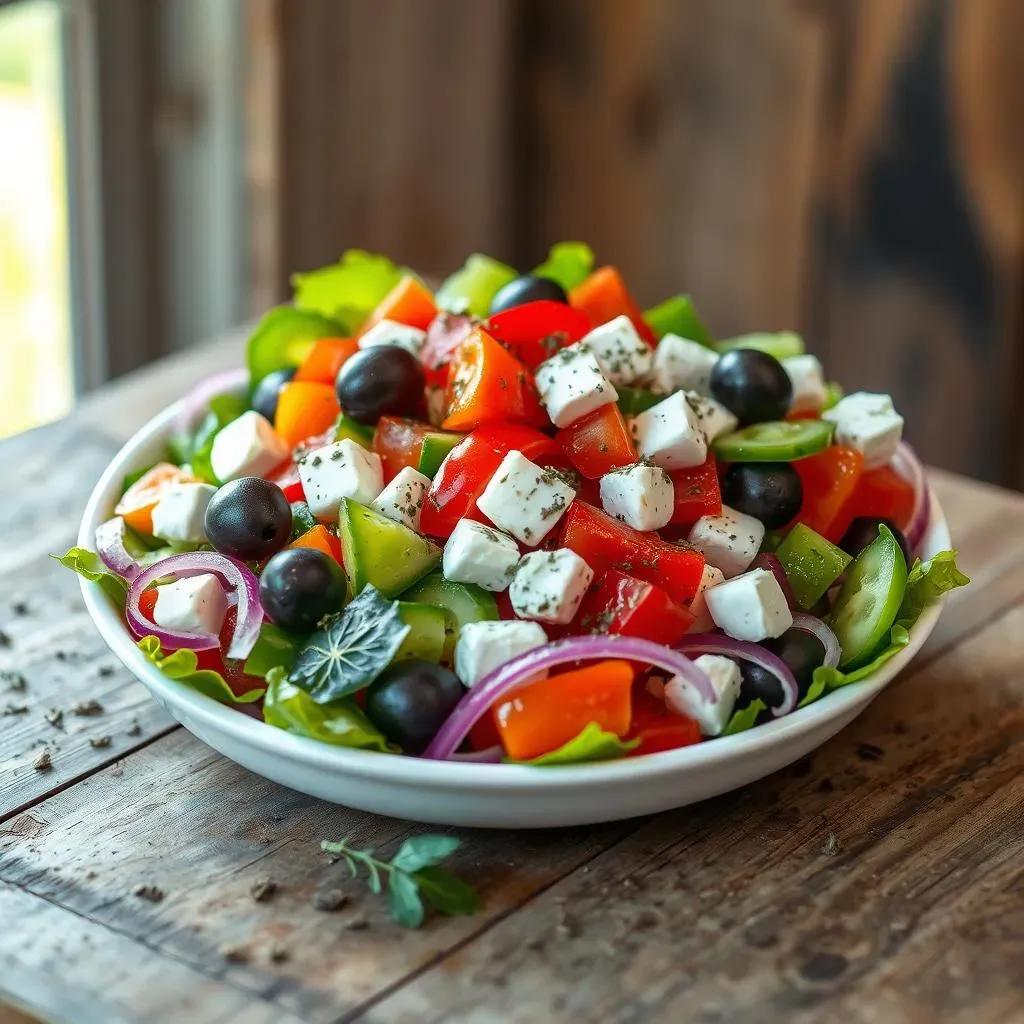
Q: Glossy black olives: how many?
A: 11